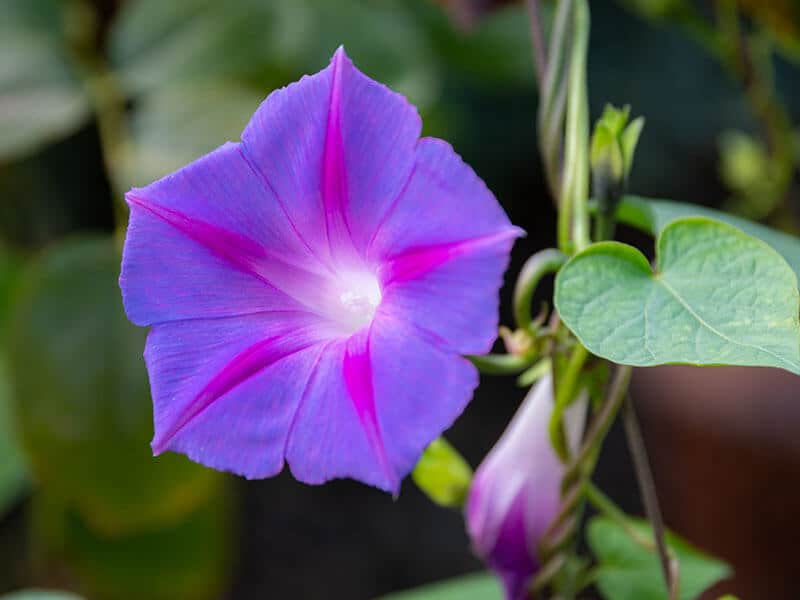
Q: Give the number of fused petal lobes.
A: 5